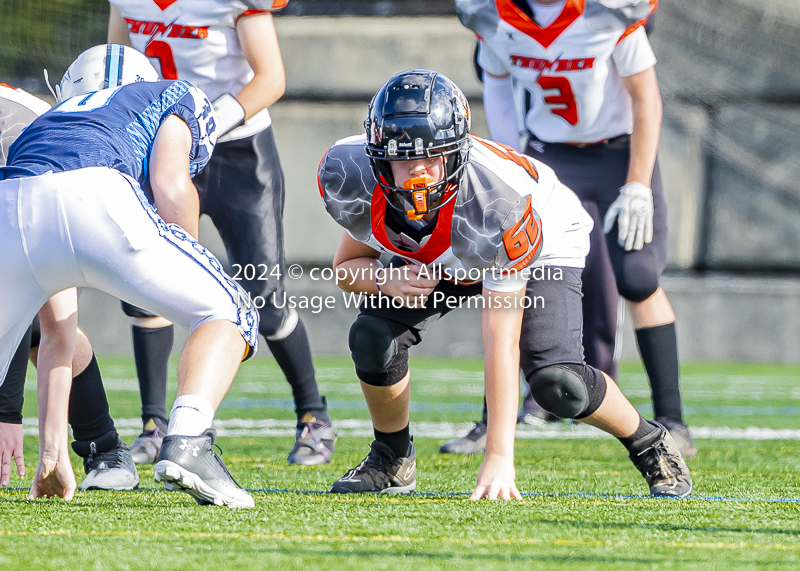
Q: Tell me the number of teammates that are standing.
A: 2